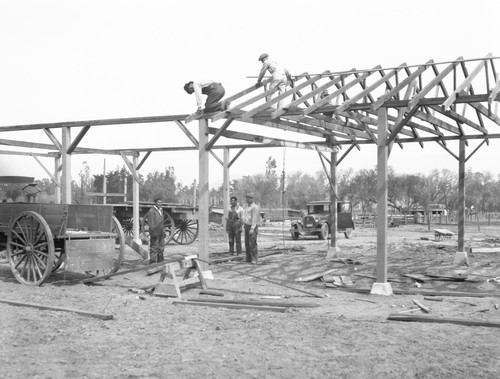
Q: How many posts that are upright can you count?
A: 8